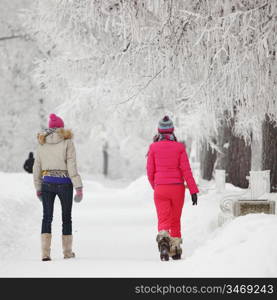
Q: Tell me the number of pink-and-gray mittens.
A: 2